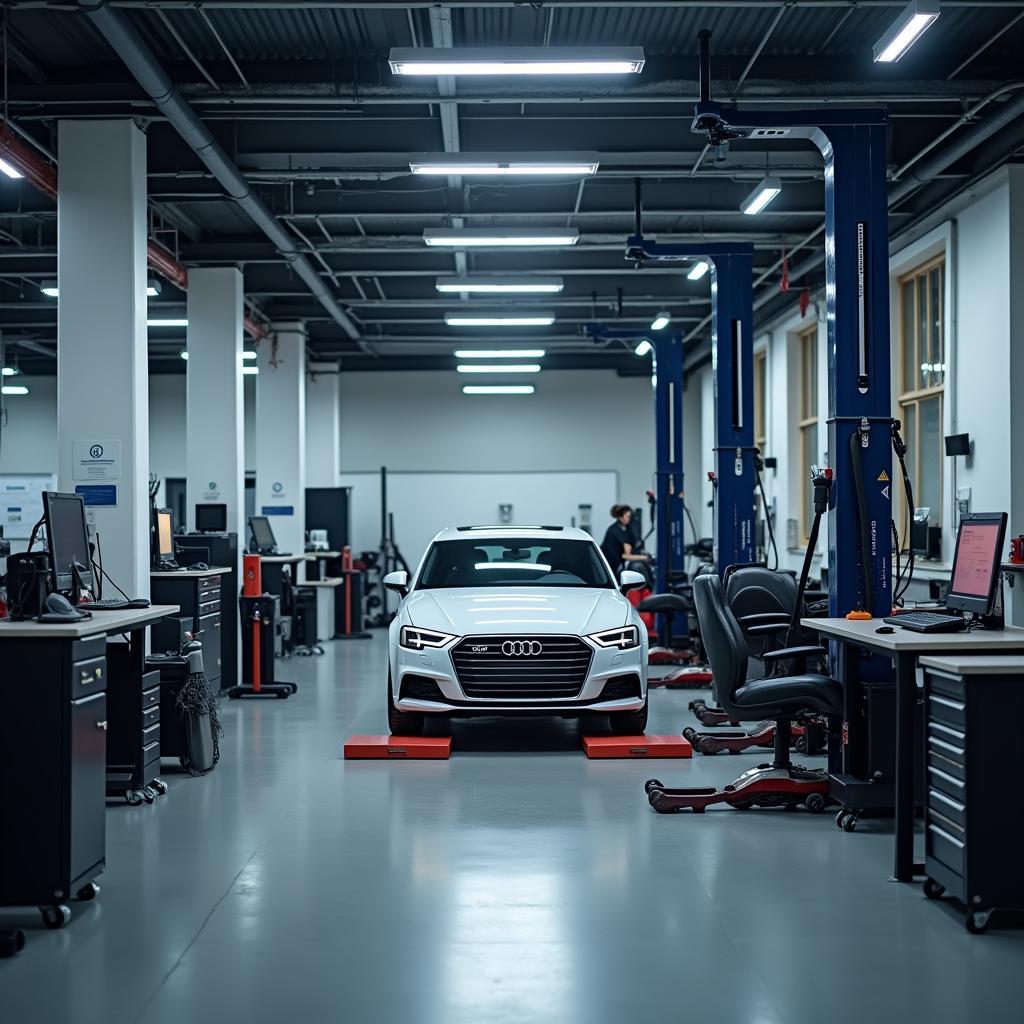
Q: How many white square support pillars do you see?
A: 4